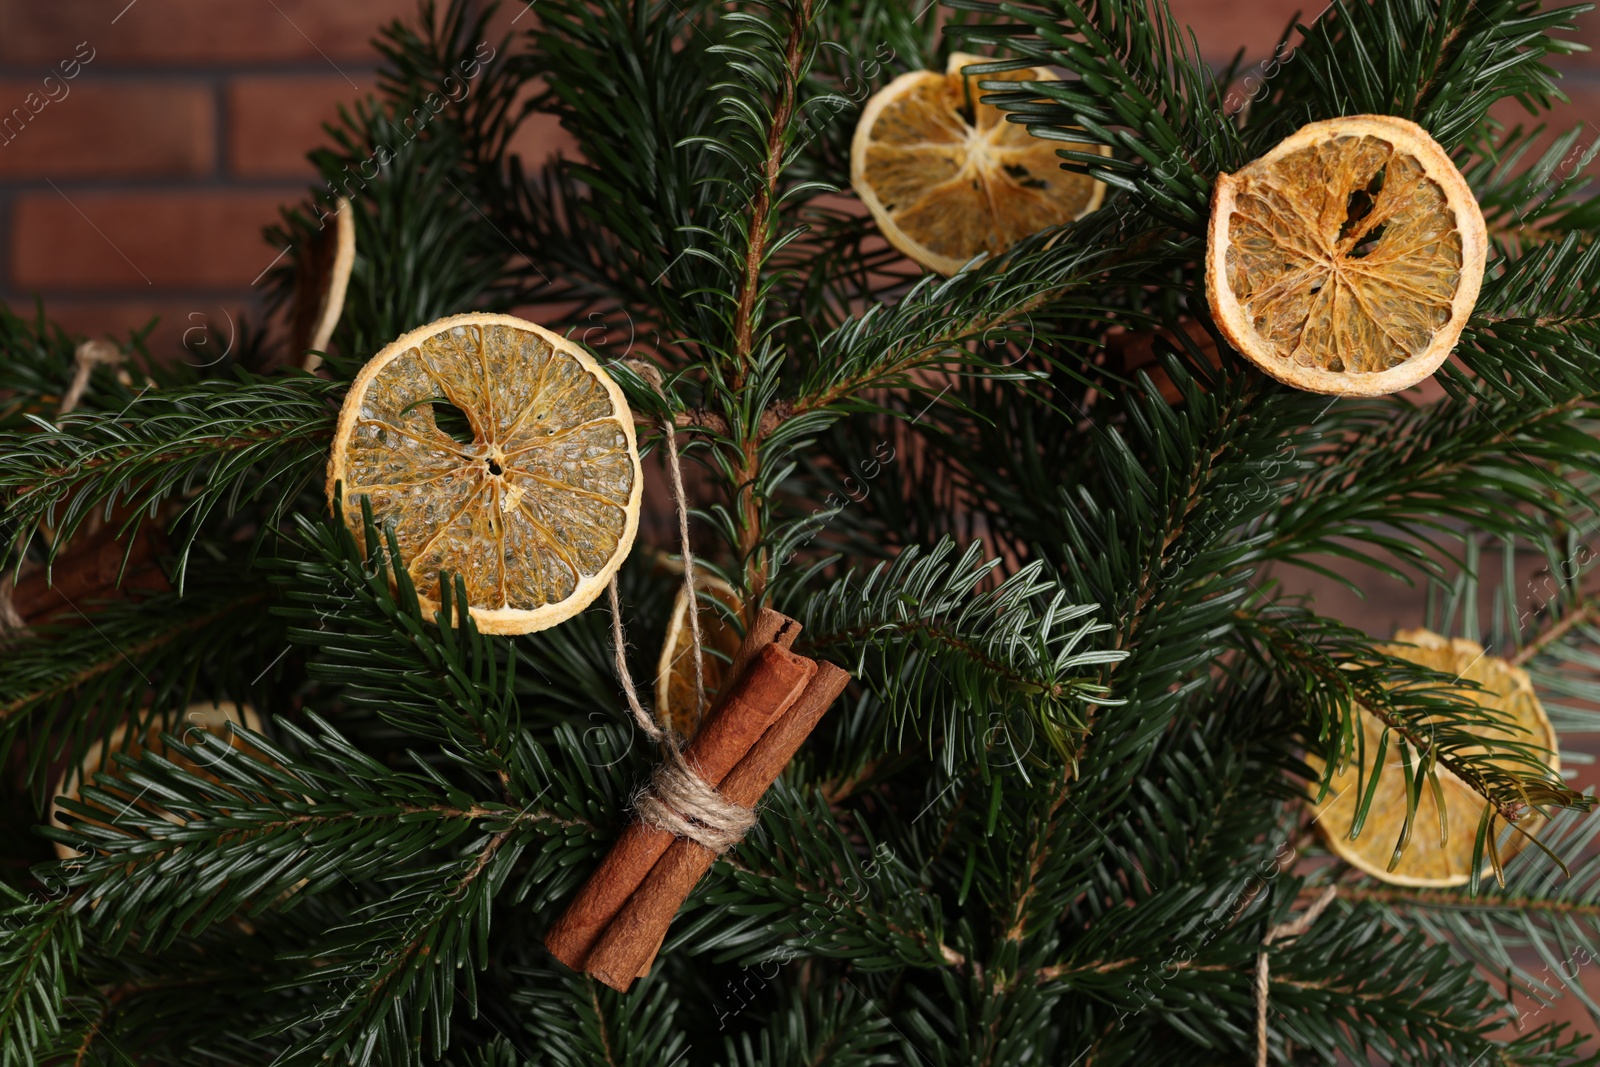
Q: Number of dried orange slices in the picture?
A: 7